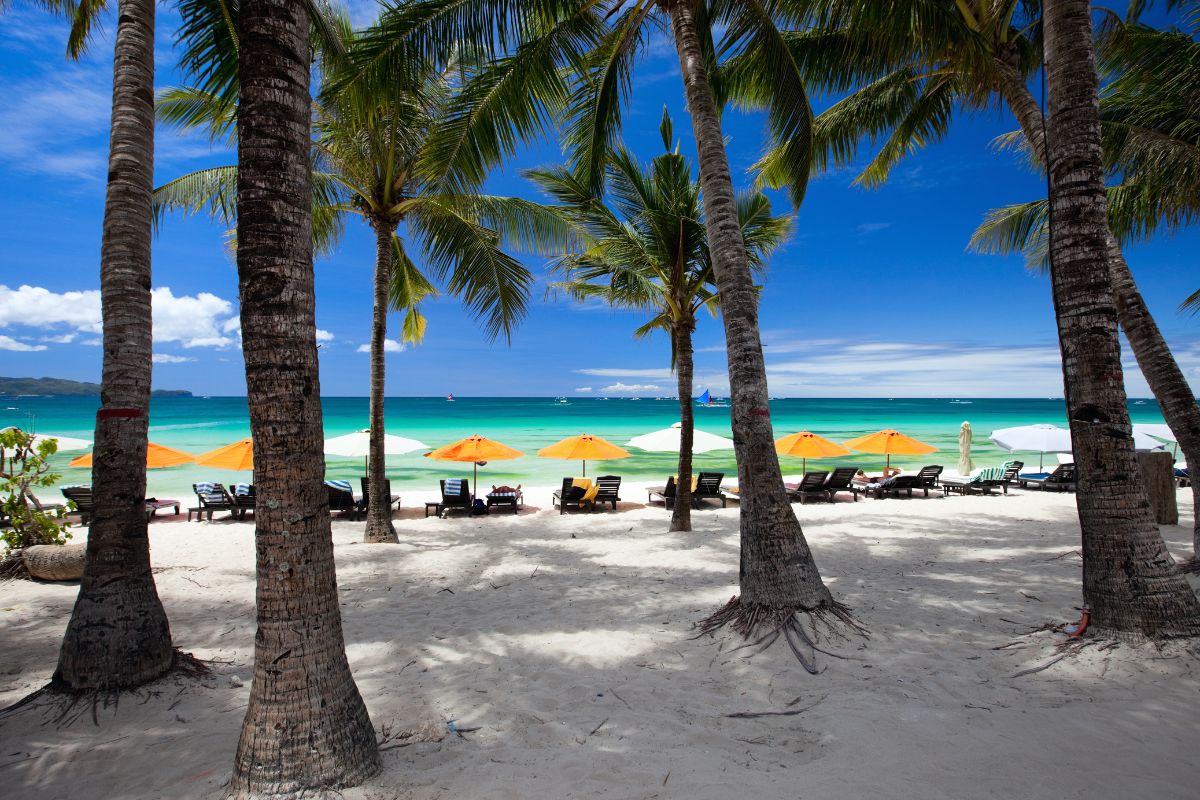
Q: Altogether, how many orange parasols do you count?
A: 6